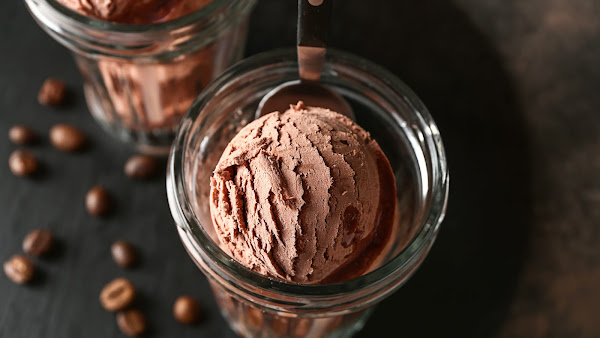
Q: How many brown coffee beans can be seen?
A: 12